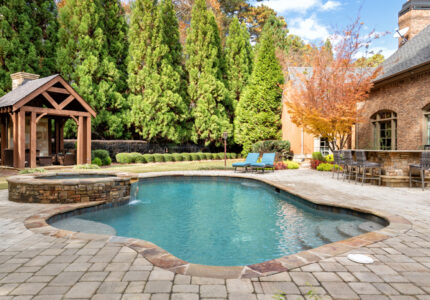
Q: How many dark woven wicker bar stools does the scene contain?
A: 4